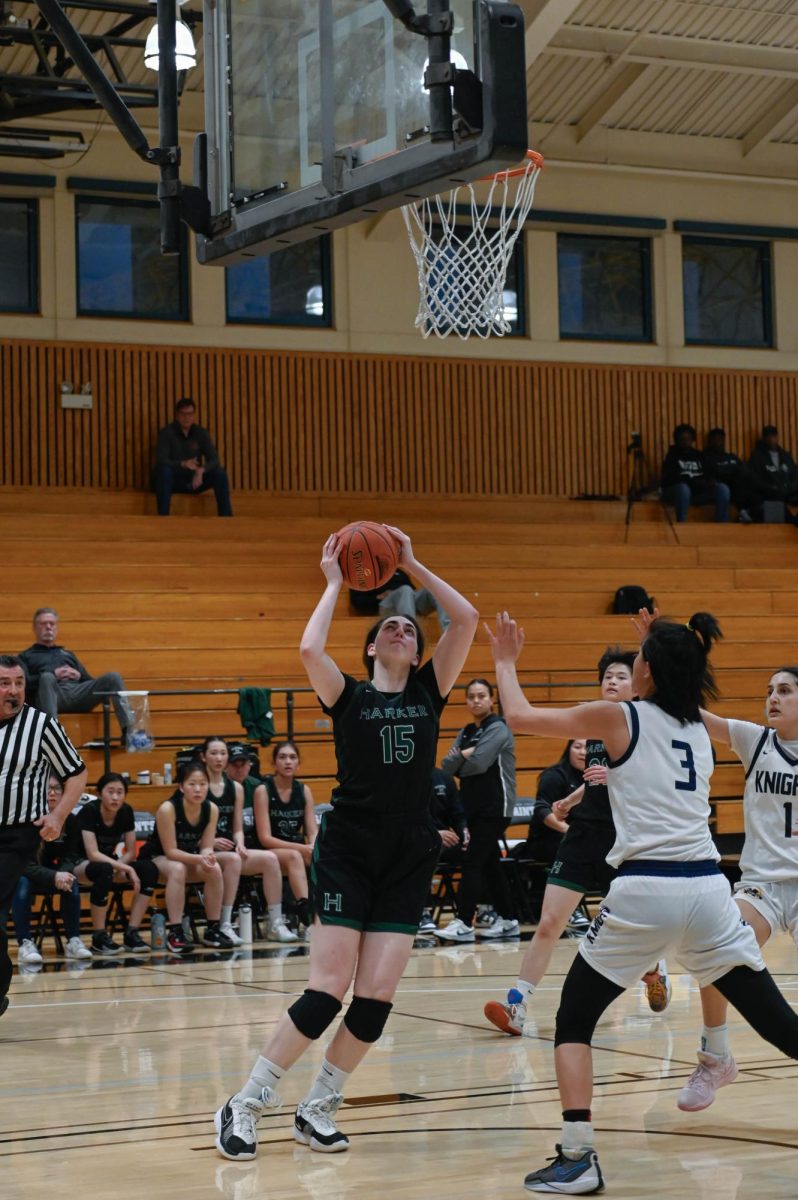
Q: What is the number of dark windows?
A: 6